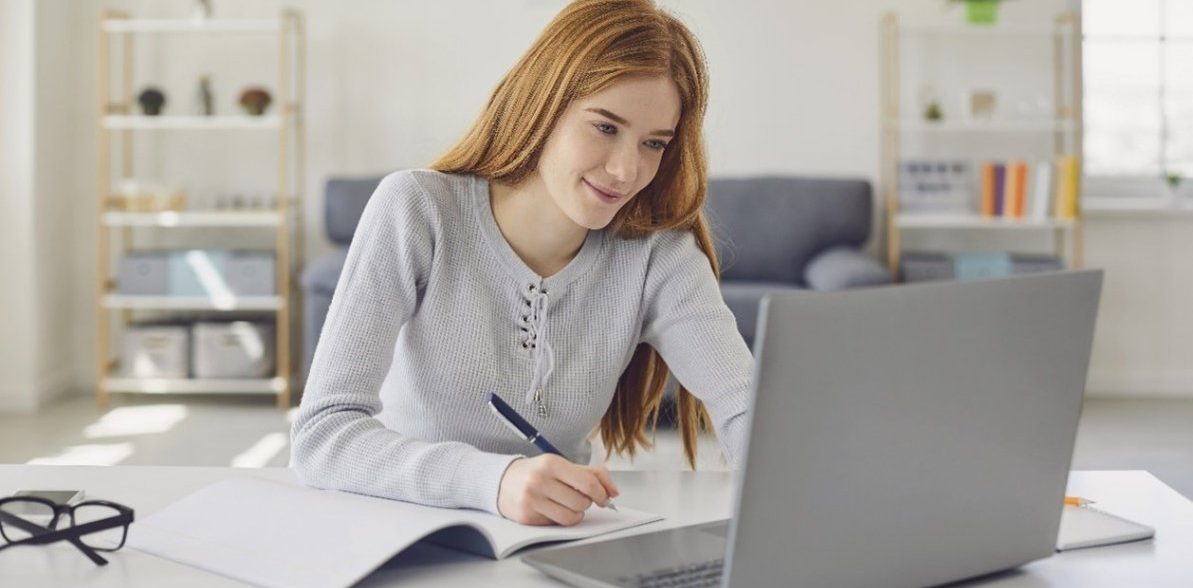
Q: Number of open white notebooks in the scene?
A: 1